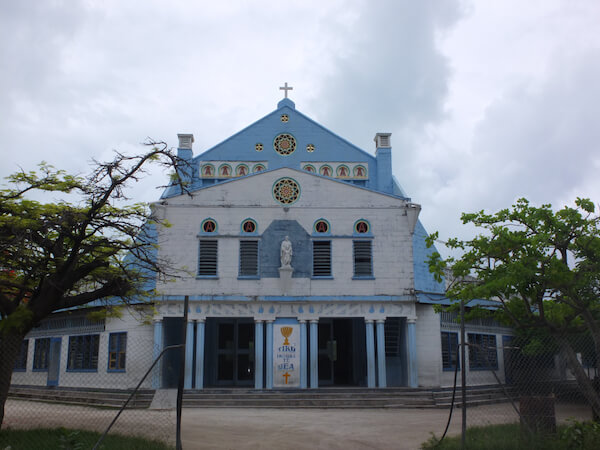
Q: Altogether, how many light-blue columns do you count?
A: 10